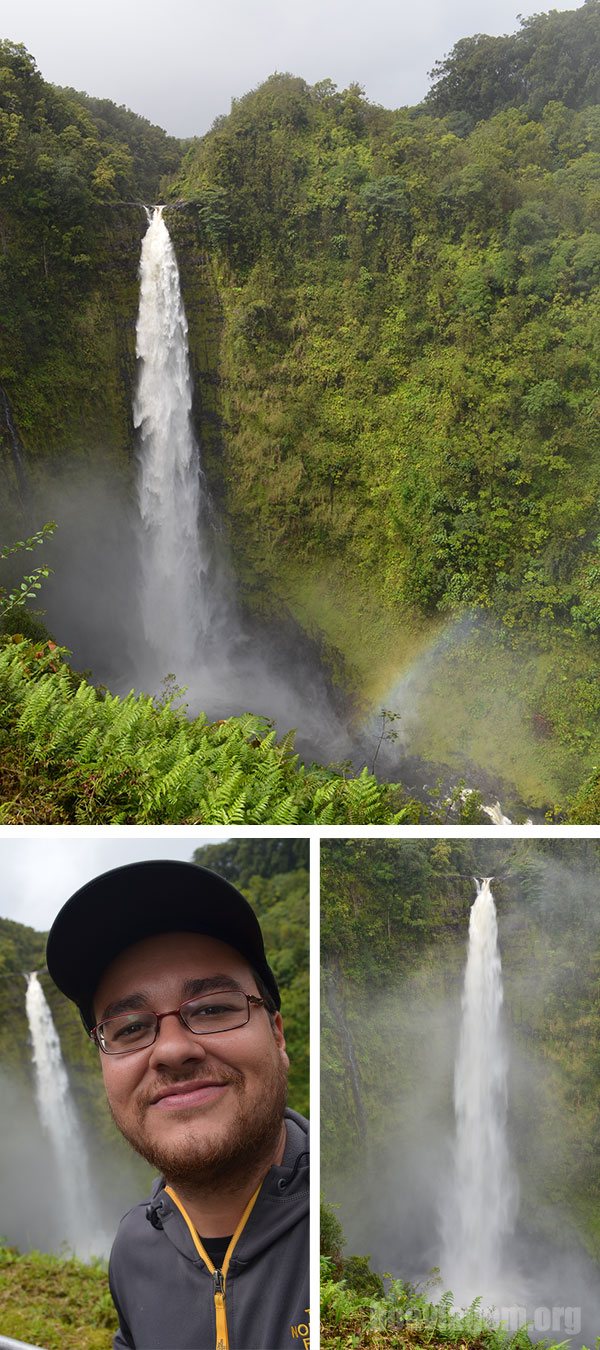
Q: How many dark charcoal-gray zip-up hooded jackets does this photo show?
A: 1